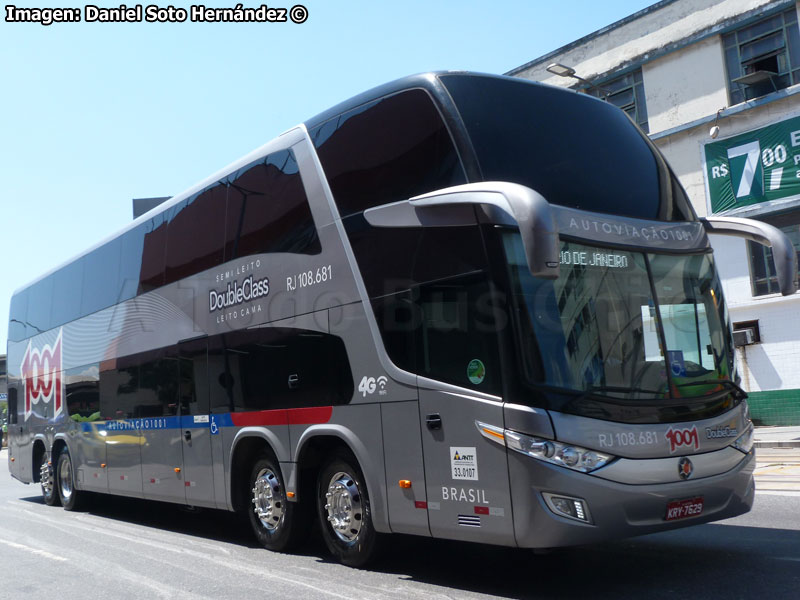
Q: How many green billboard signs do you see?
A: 1